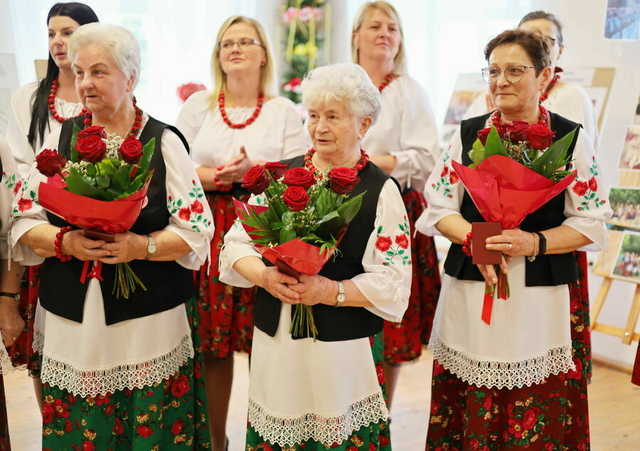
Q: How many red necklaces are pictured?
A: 7